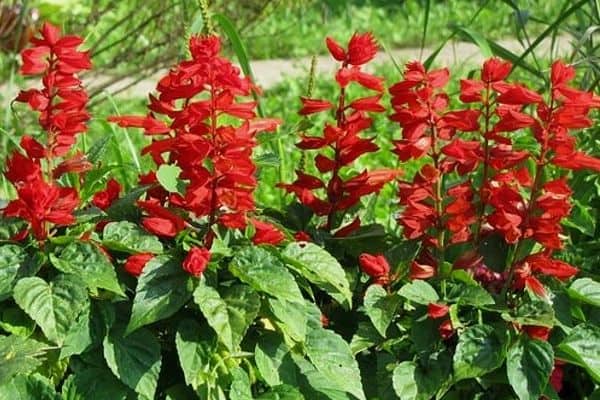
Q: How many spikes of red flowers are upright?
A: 6